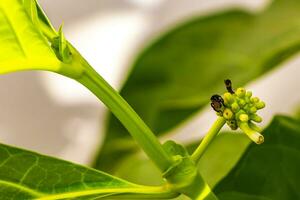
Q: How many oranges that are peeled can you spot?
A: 0